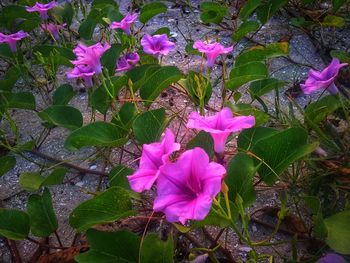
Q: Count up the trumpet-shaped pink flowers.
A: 13